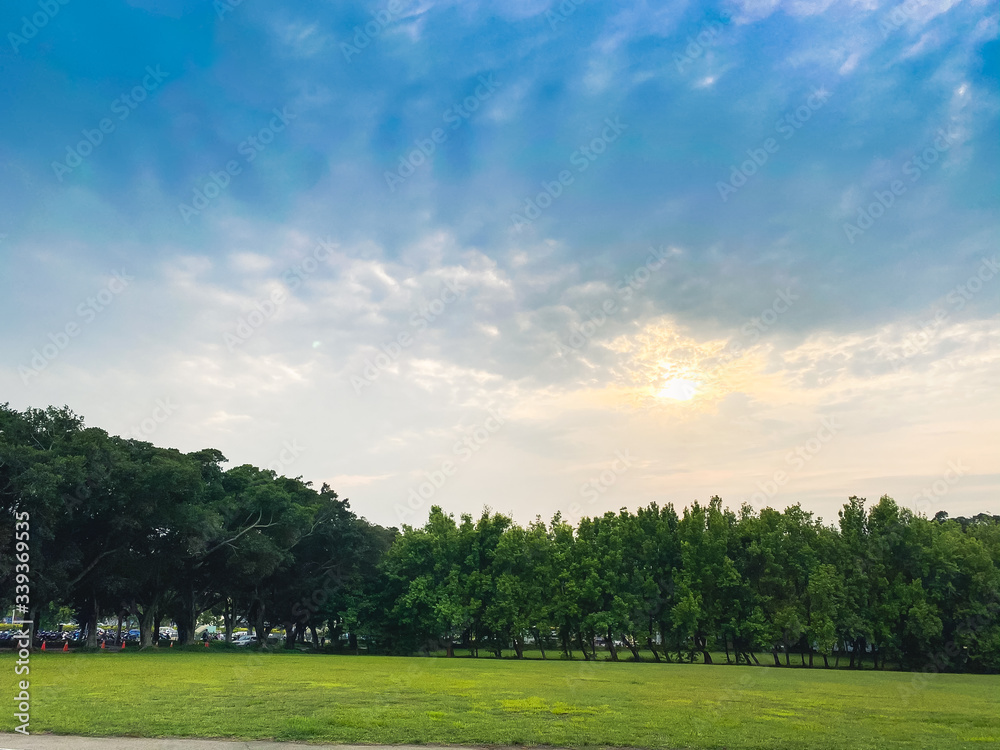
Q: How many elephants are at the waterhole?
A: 0